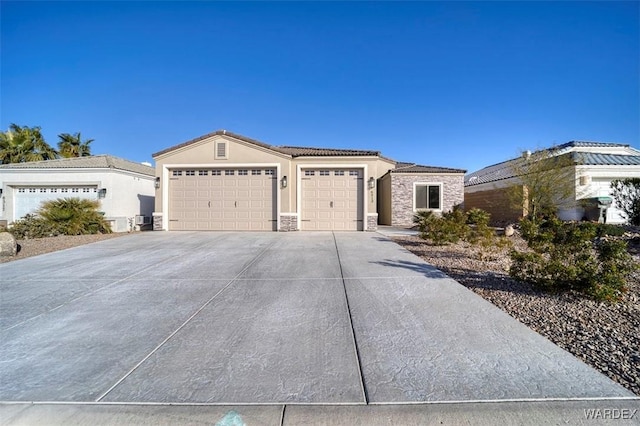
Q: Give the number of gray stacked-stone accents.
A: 4